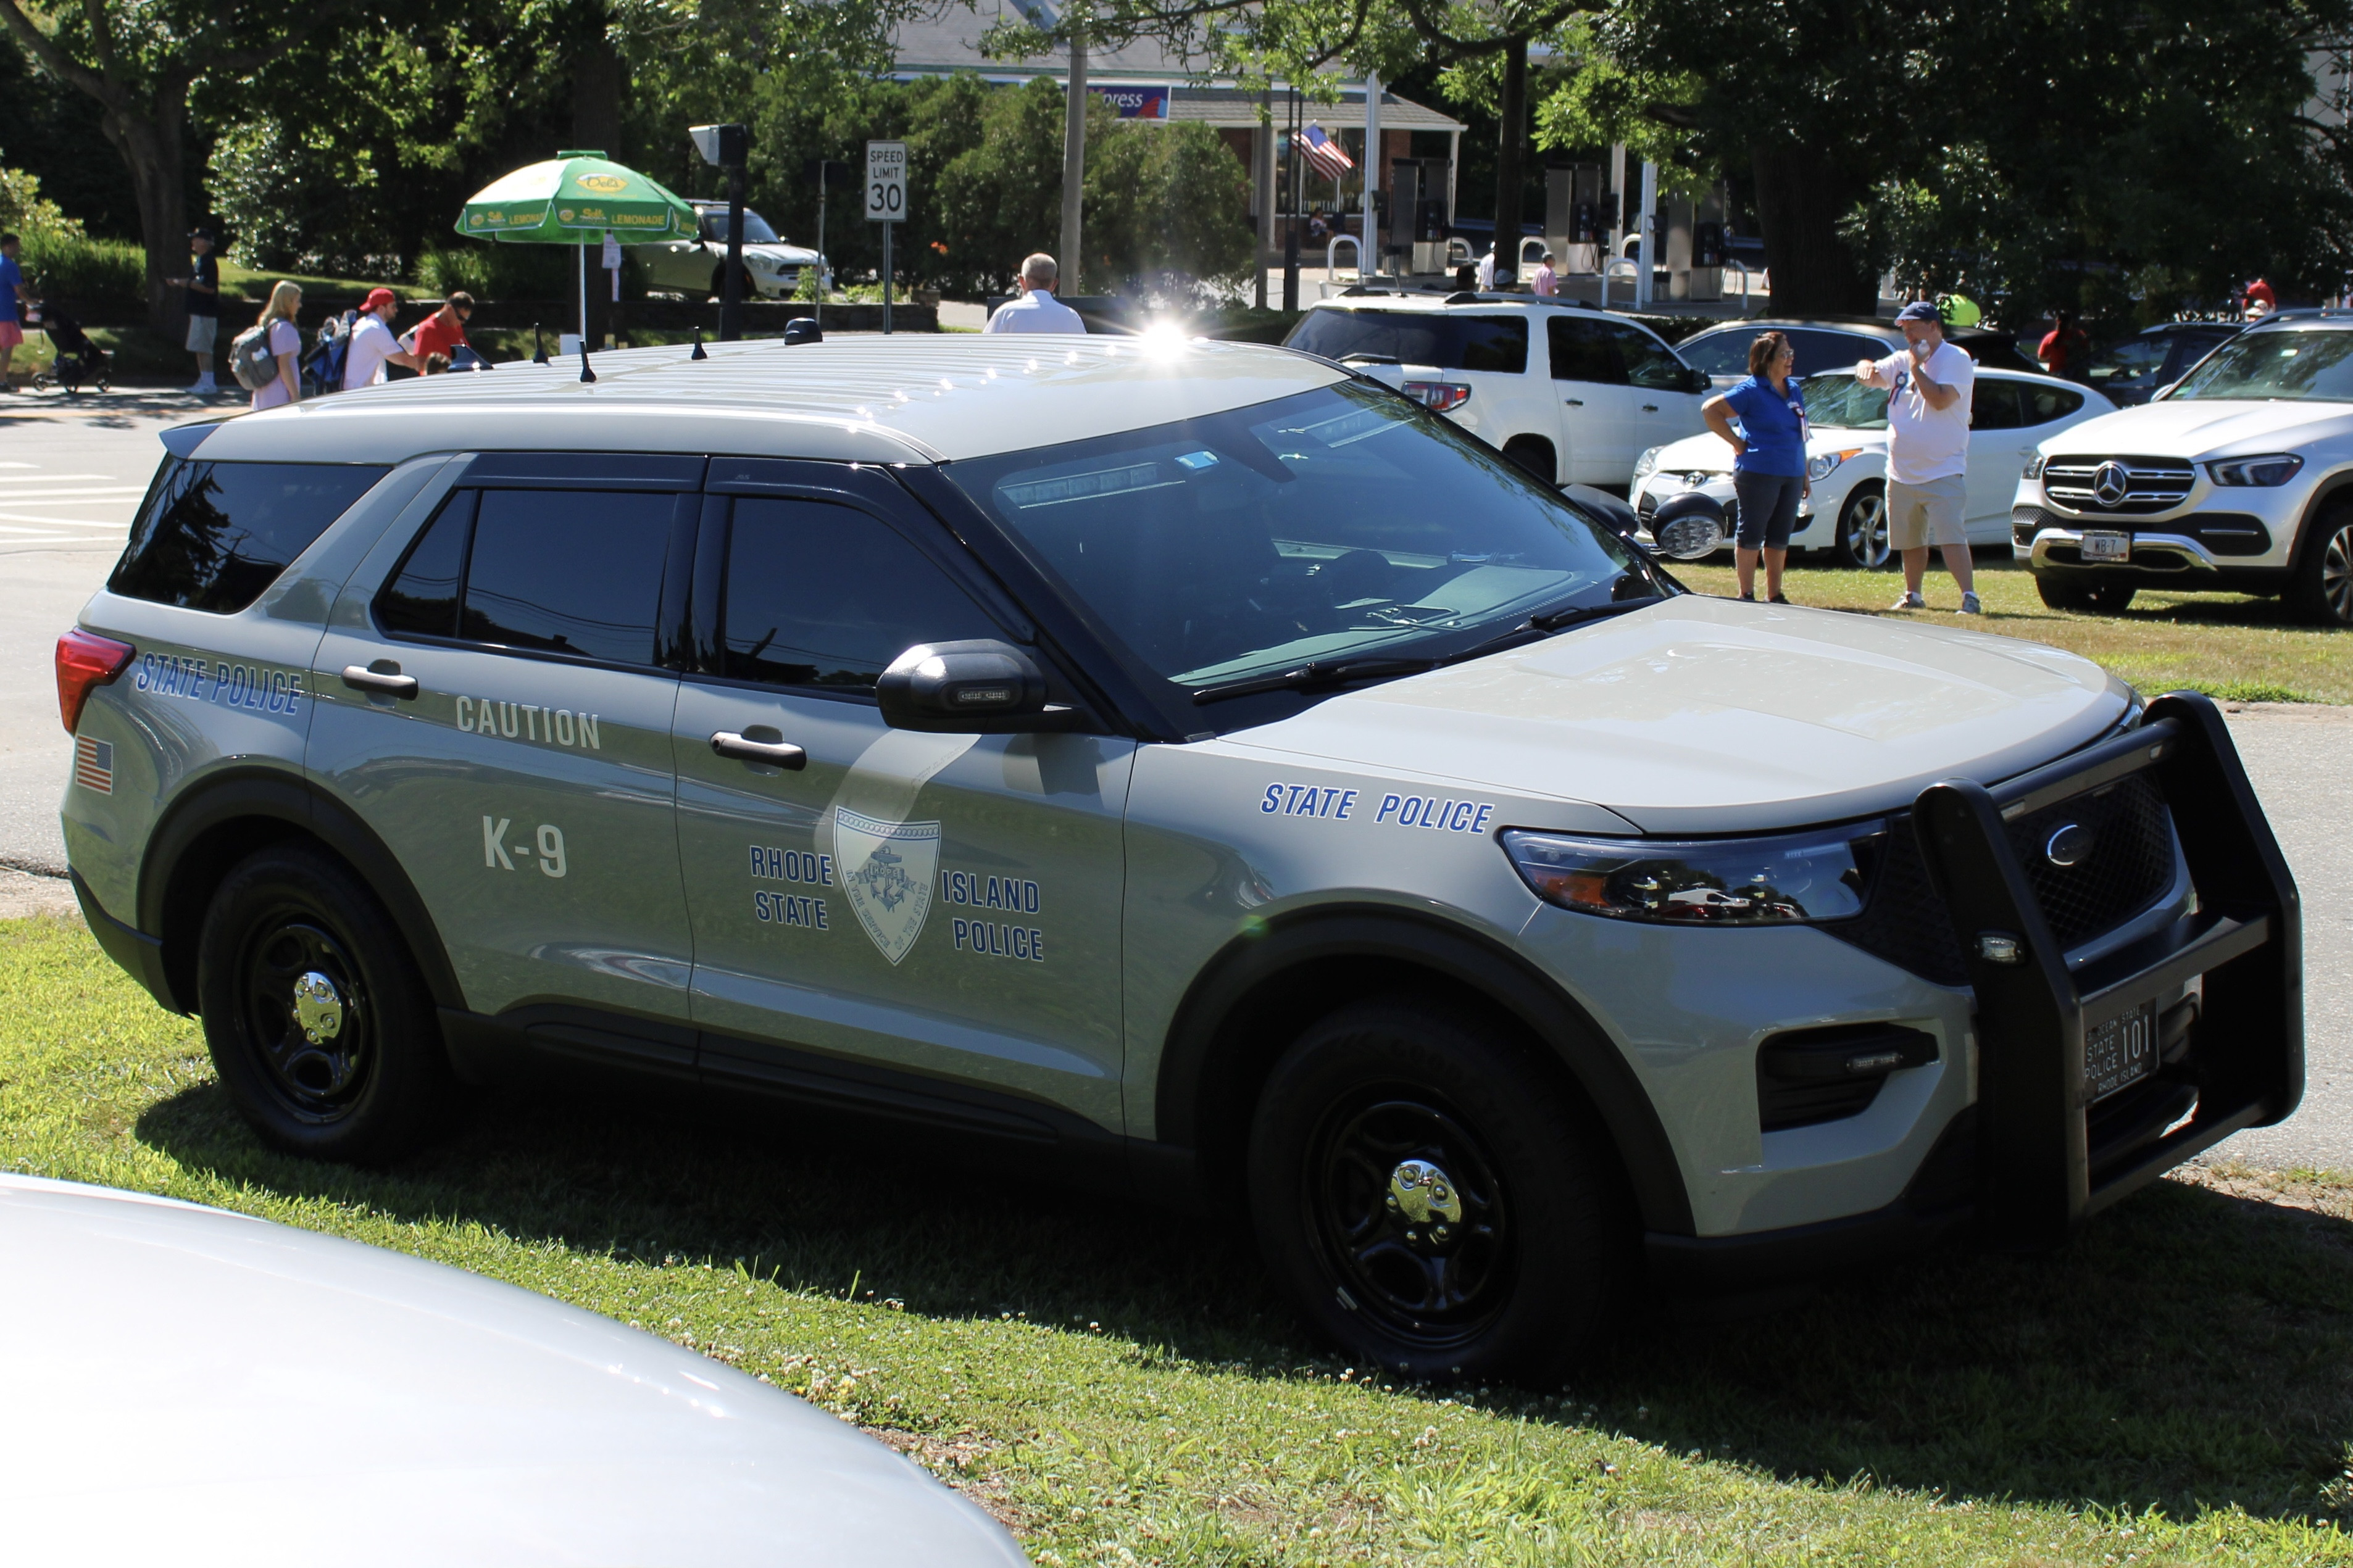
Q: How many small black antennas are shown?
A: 3